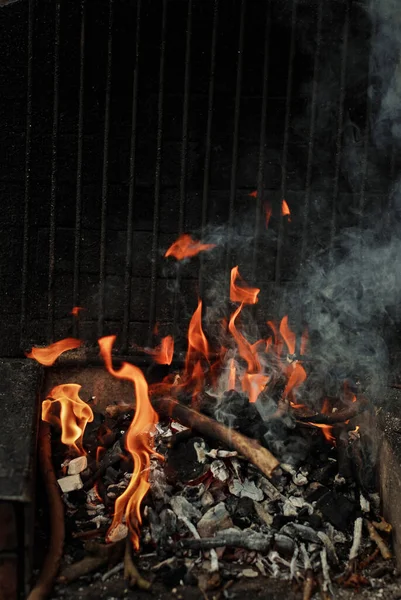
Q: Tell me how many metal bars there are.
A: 14